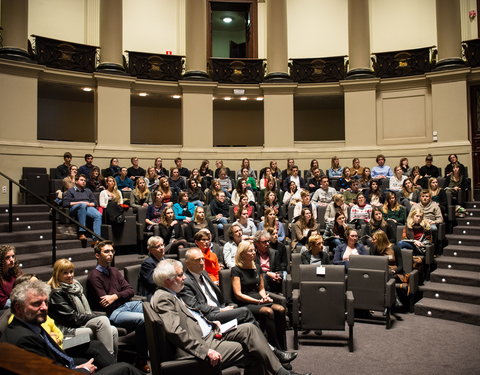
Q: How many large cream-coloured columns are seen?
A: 6